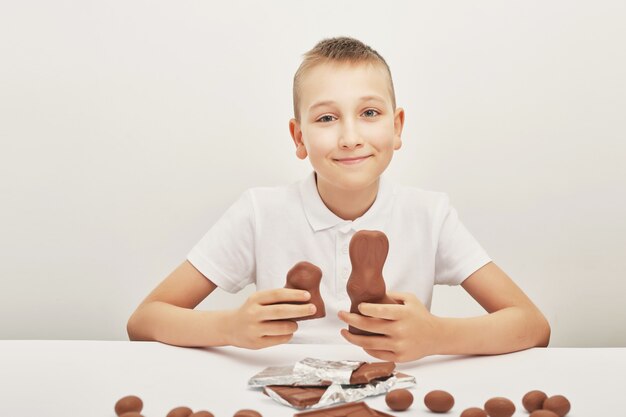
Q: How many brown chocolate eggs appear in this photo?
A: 12